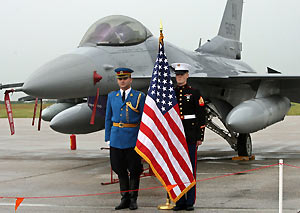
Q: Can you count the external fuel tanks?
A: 3